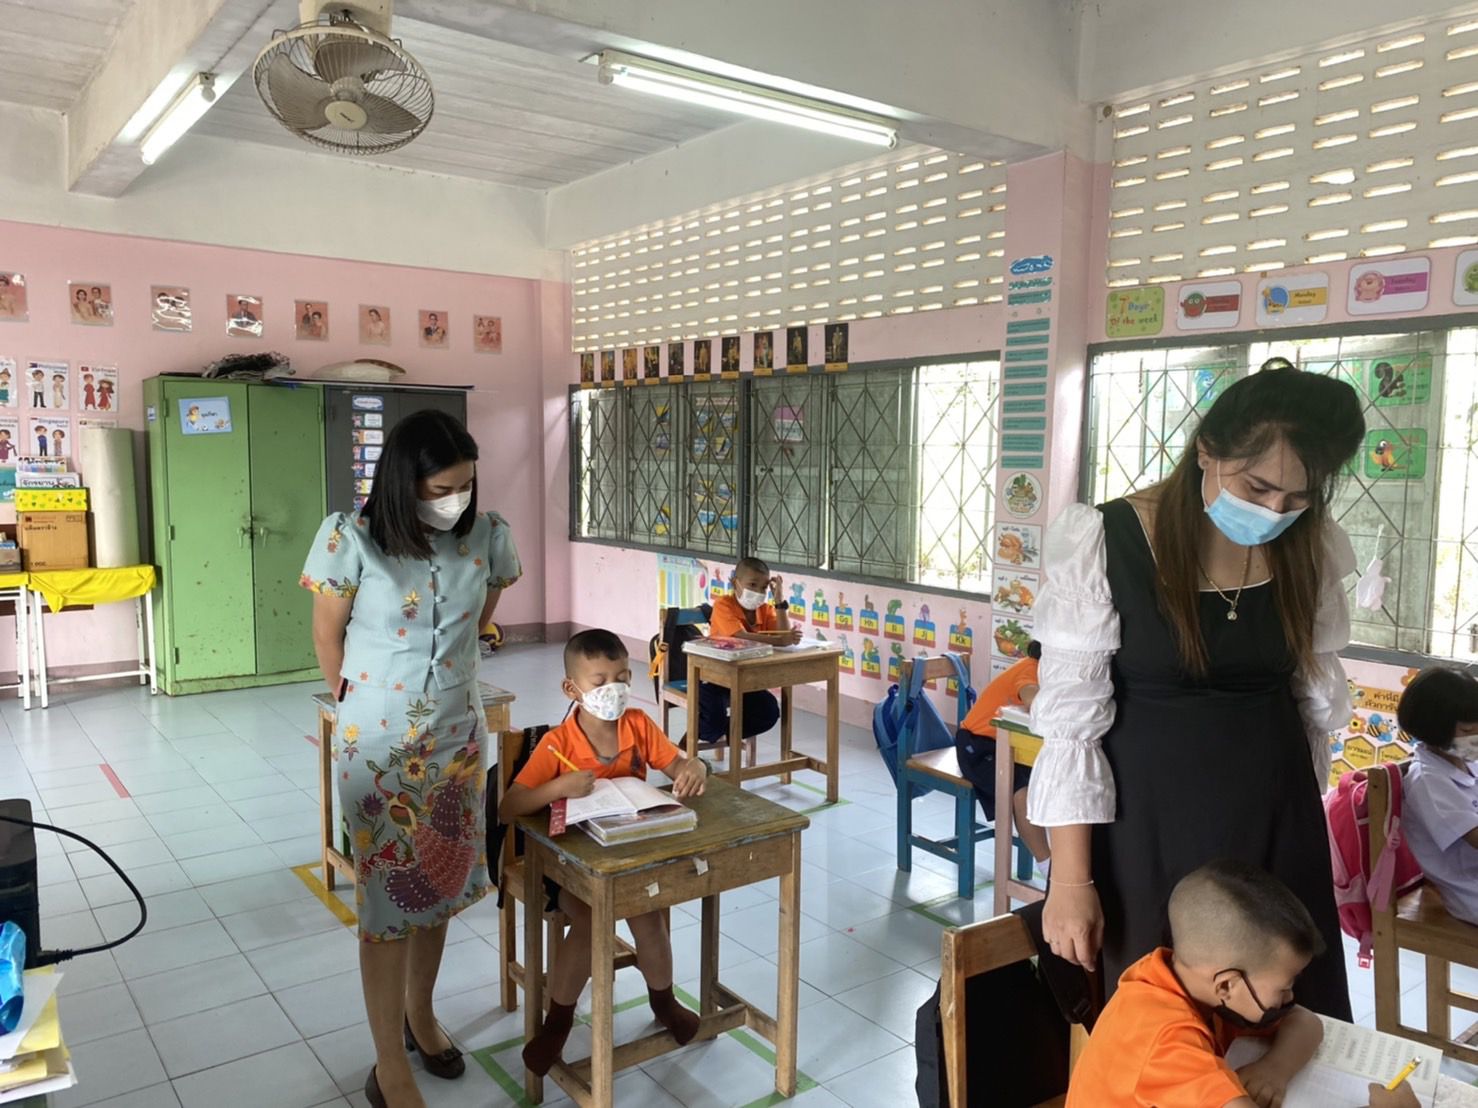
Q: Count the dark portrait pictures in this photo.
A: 10